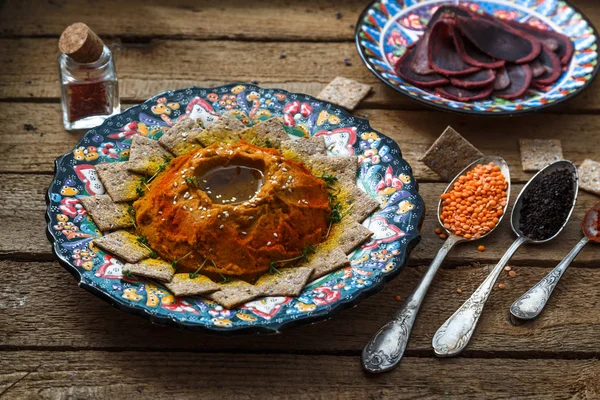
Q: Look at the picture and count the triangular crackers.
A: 0